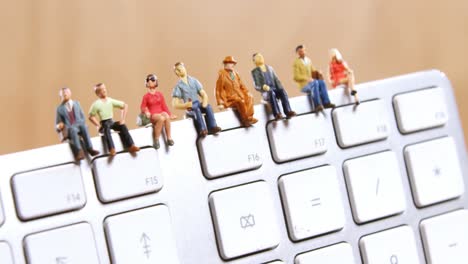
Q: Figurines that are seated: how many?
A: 8